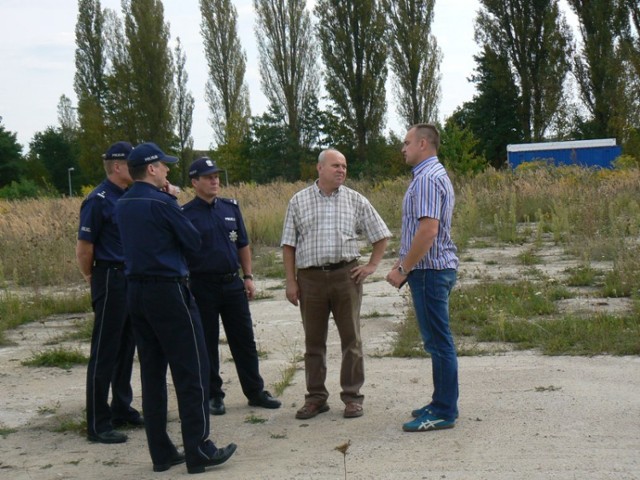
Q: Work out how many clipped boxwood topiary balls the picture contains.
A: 0